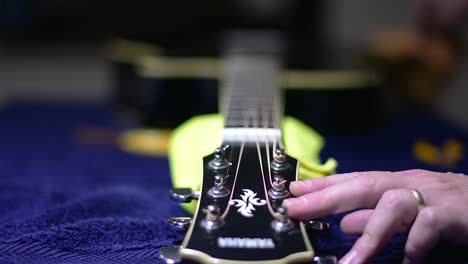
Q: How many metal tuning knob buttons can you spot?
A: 5